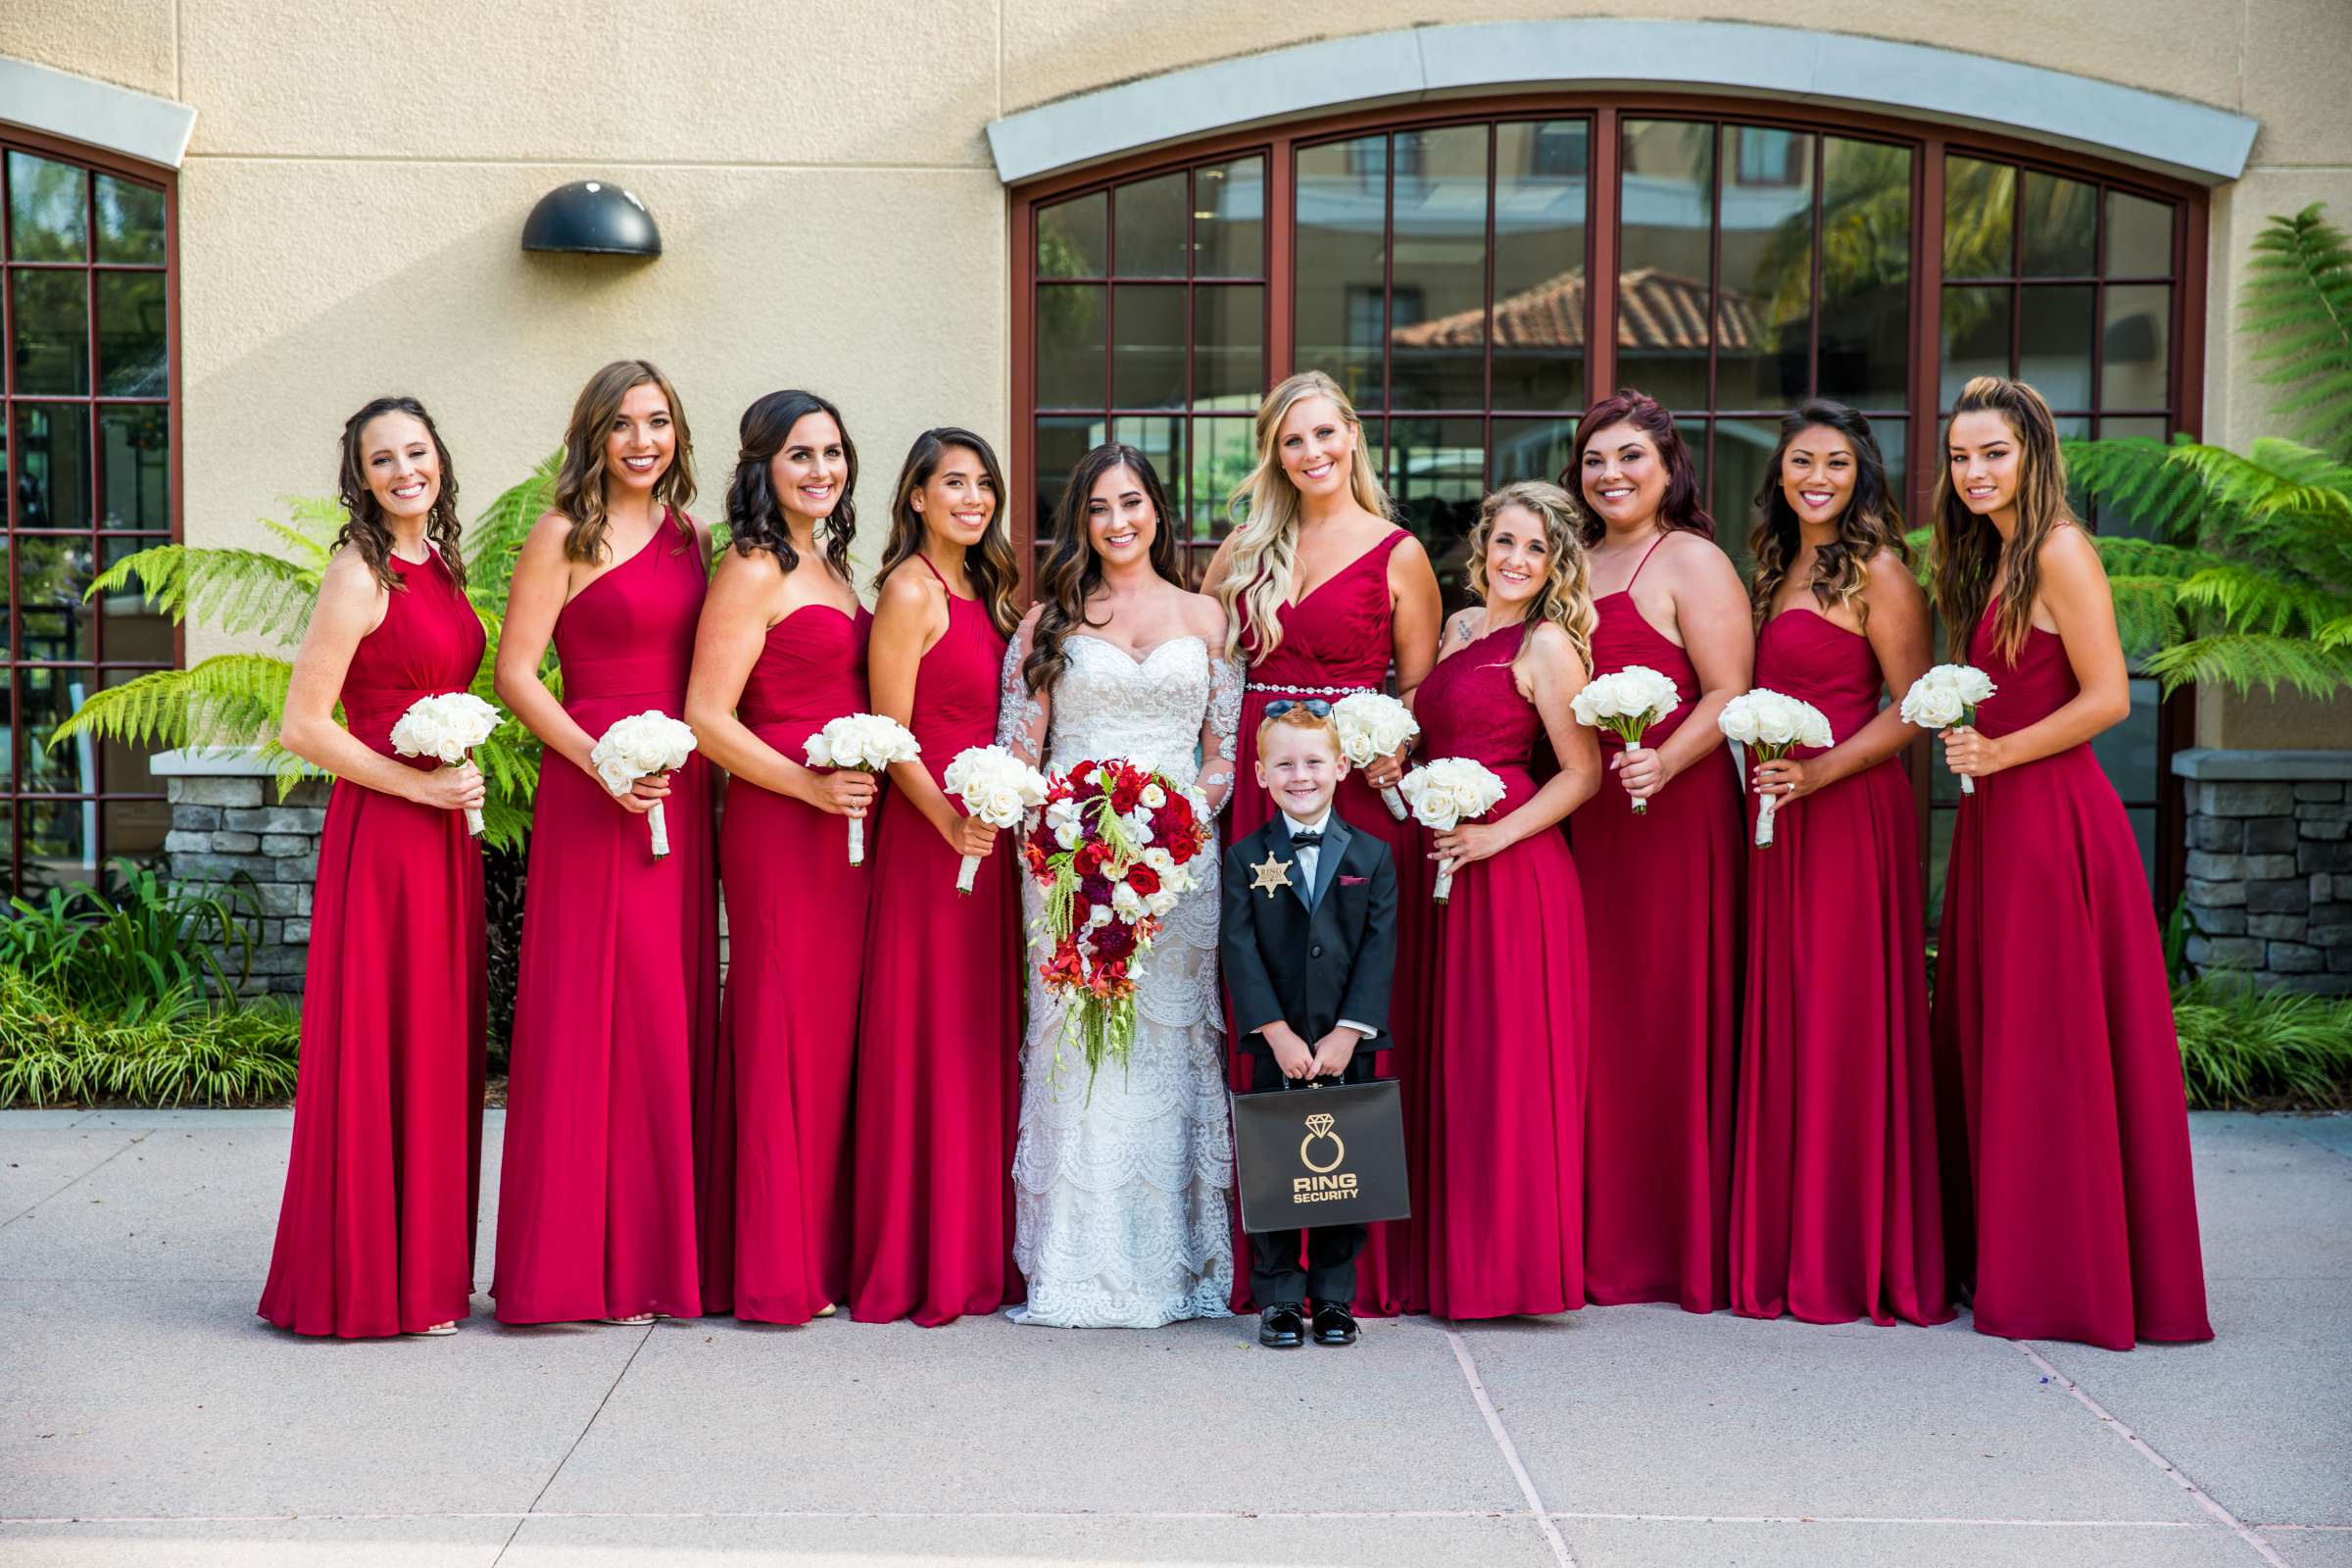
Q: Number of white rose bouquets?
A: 9